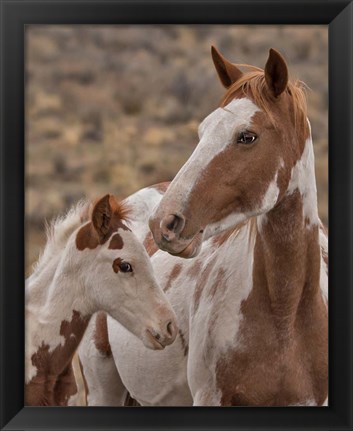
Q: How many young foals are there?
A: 1